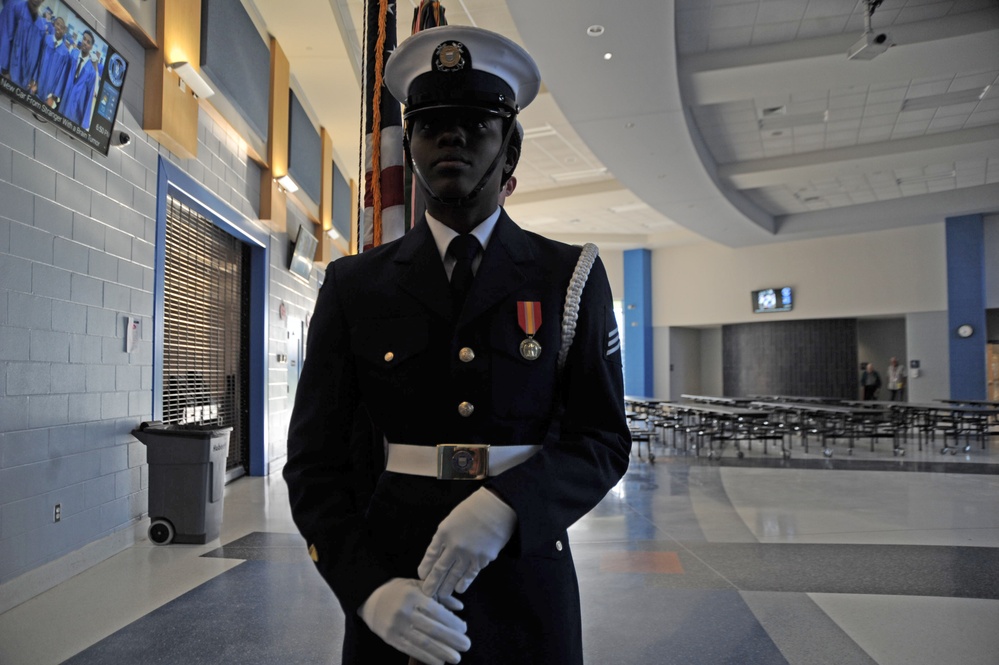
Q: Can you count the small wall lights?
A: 3